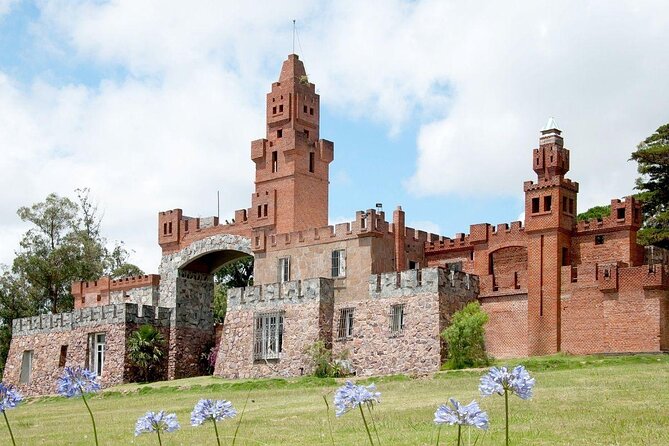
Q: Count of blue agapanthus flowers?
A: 7